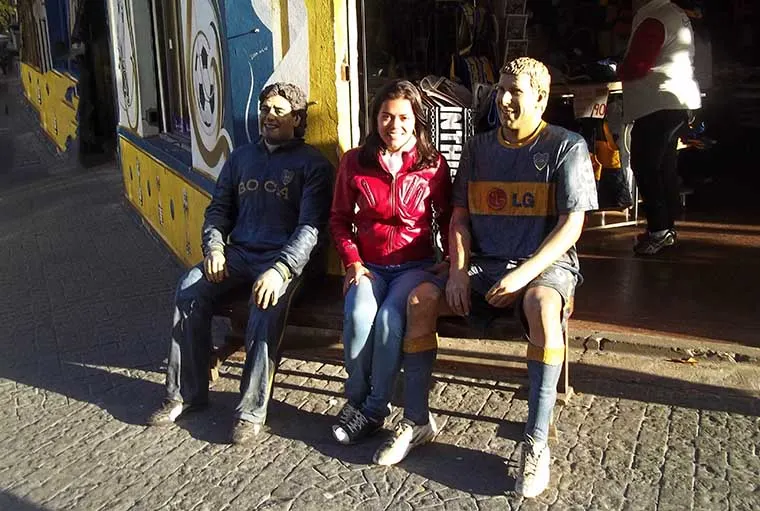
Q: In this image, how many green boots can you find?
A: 0